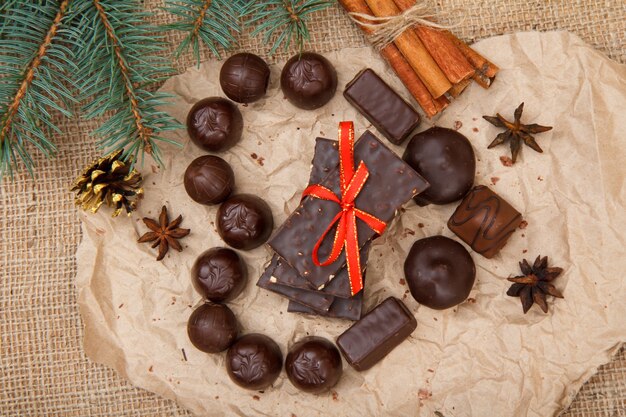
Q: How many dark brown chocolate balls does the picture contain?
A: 11